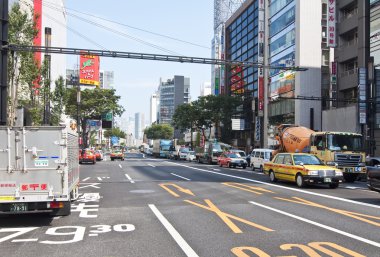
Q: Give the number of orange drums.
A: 1